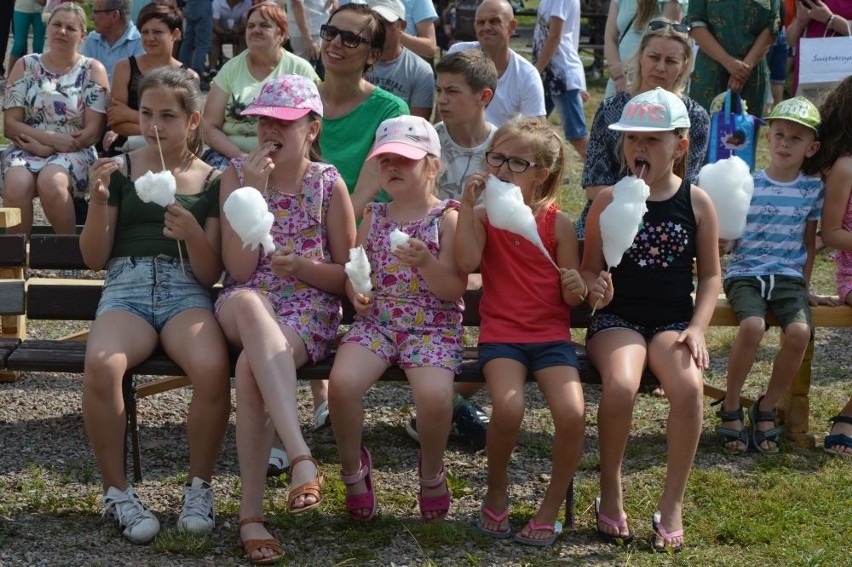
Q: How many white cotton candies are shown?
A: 6